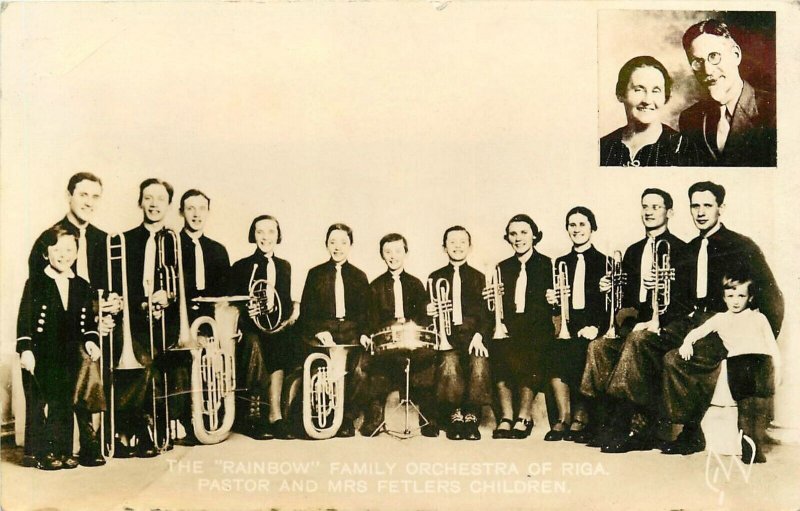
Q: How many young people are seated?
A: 11